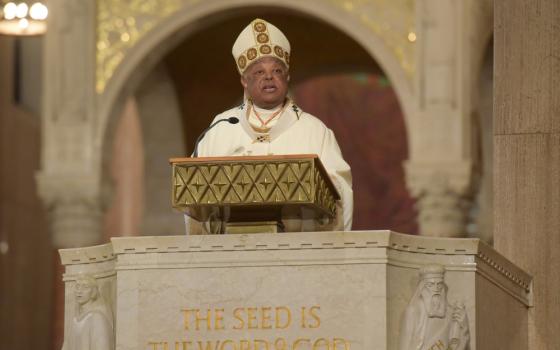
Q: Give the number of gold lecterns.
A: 1